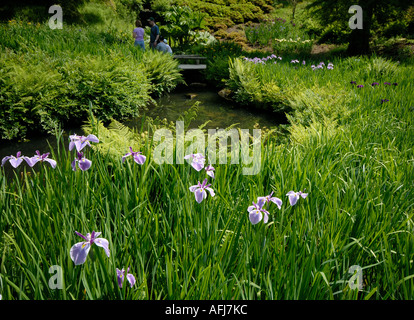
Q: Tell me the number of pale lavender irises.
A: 13